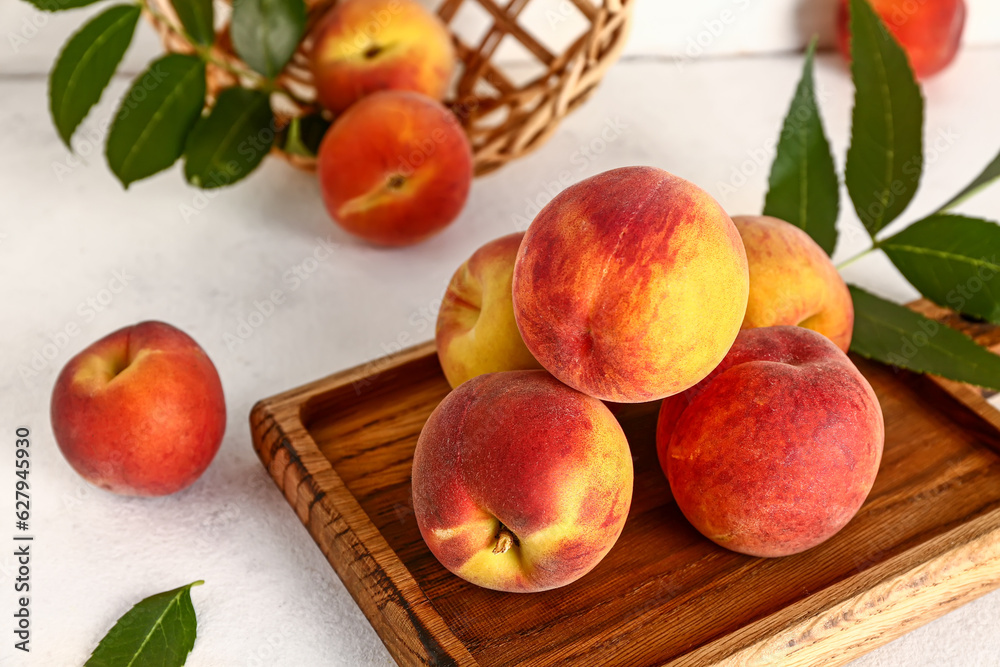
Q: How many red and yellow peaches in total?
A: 9